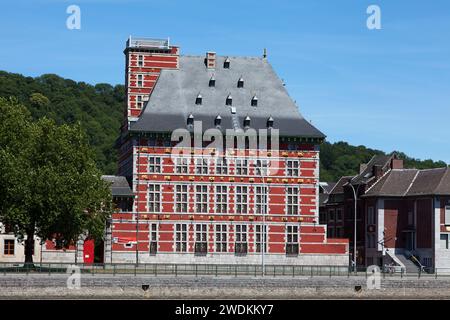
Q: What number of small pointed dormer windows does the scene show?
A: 10